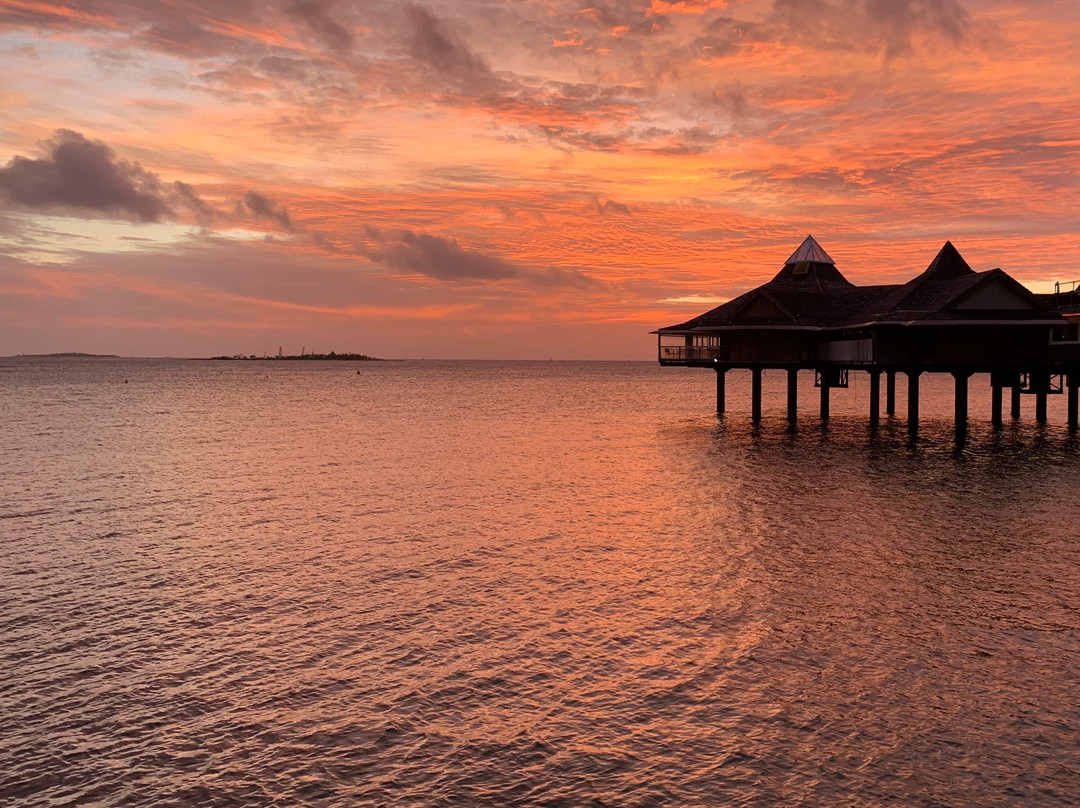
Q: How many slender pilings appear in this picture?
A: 12